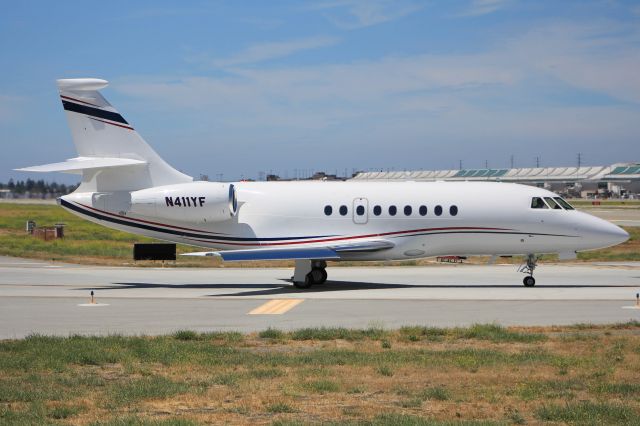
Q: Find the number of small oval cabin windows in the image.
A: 9